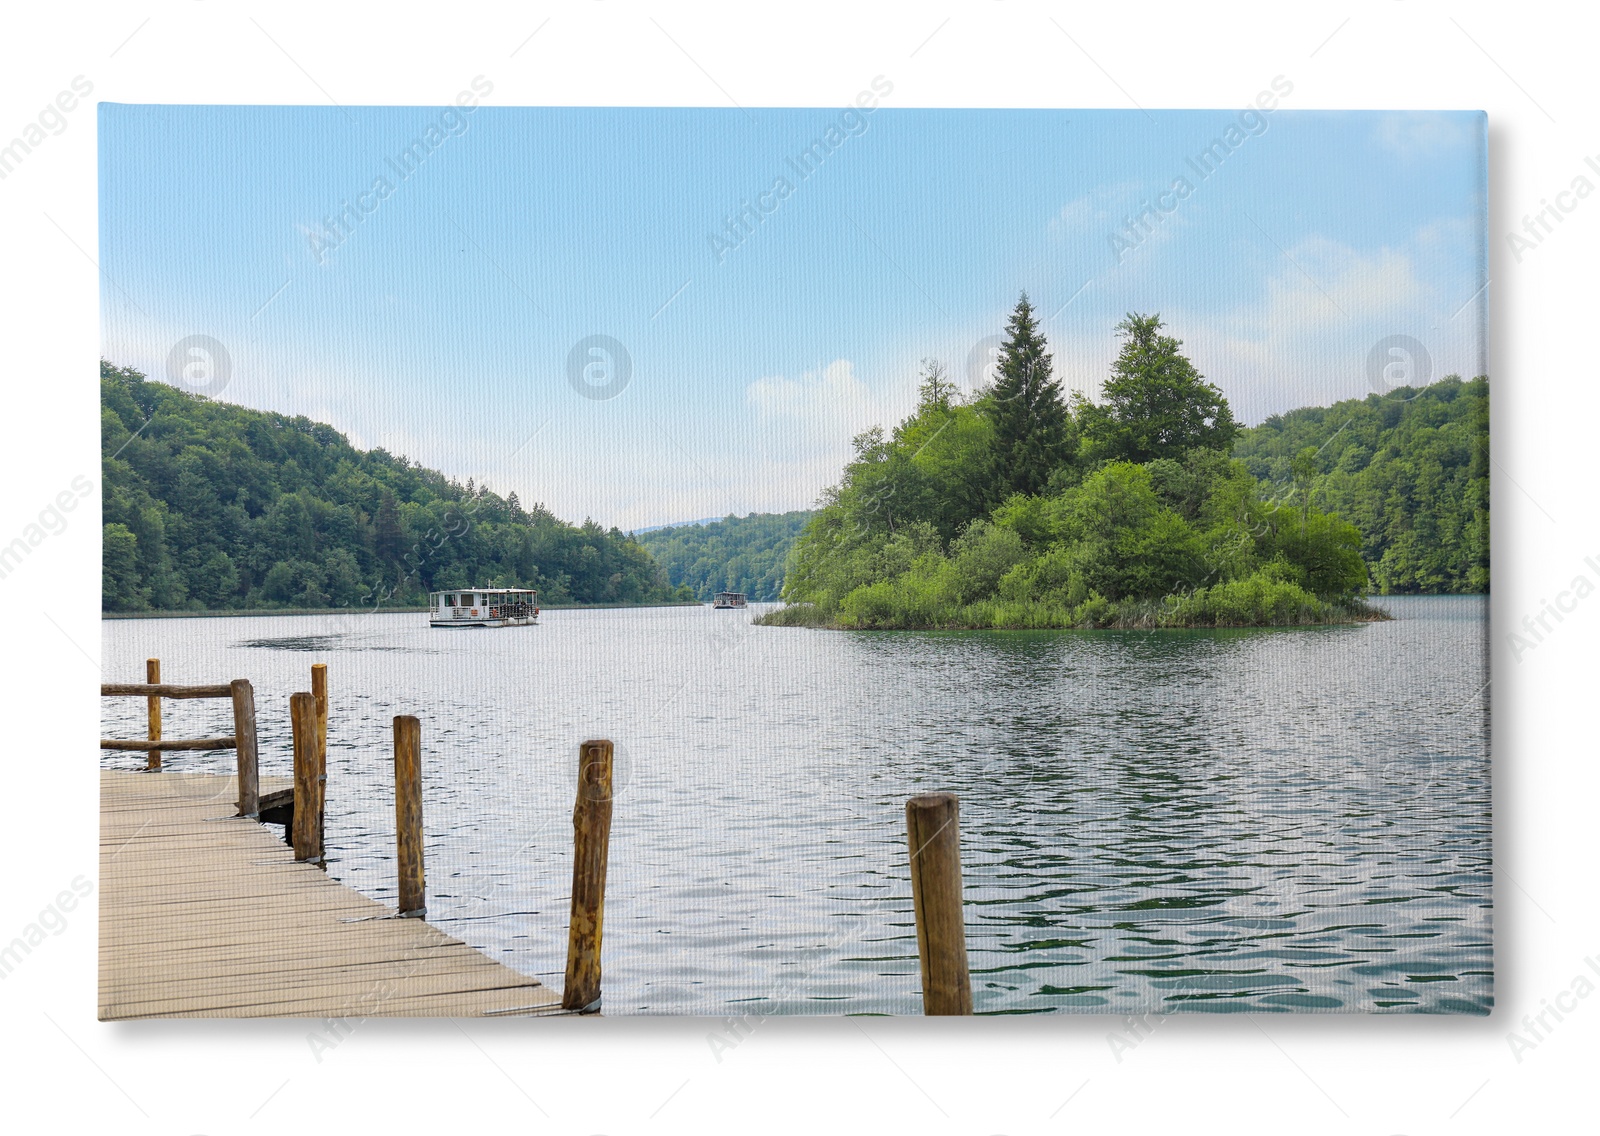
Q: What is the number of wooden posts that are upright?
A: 7